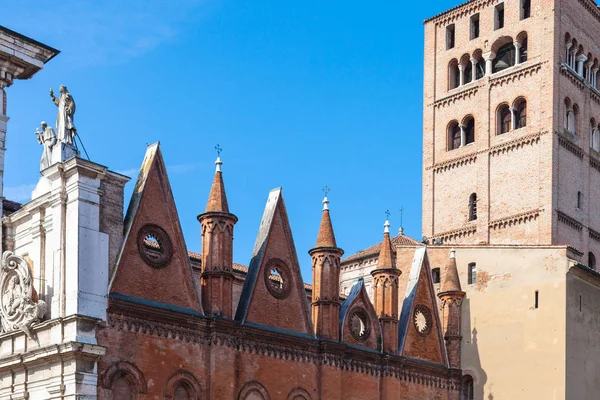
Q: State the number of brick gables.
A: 4